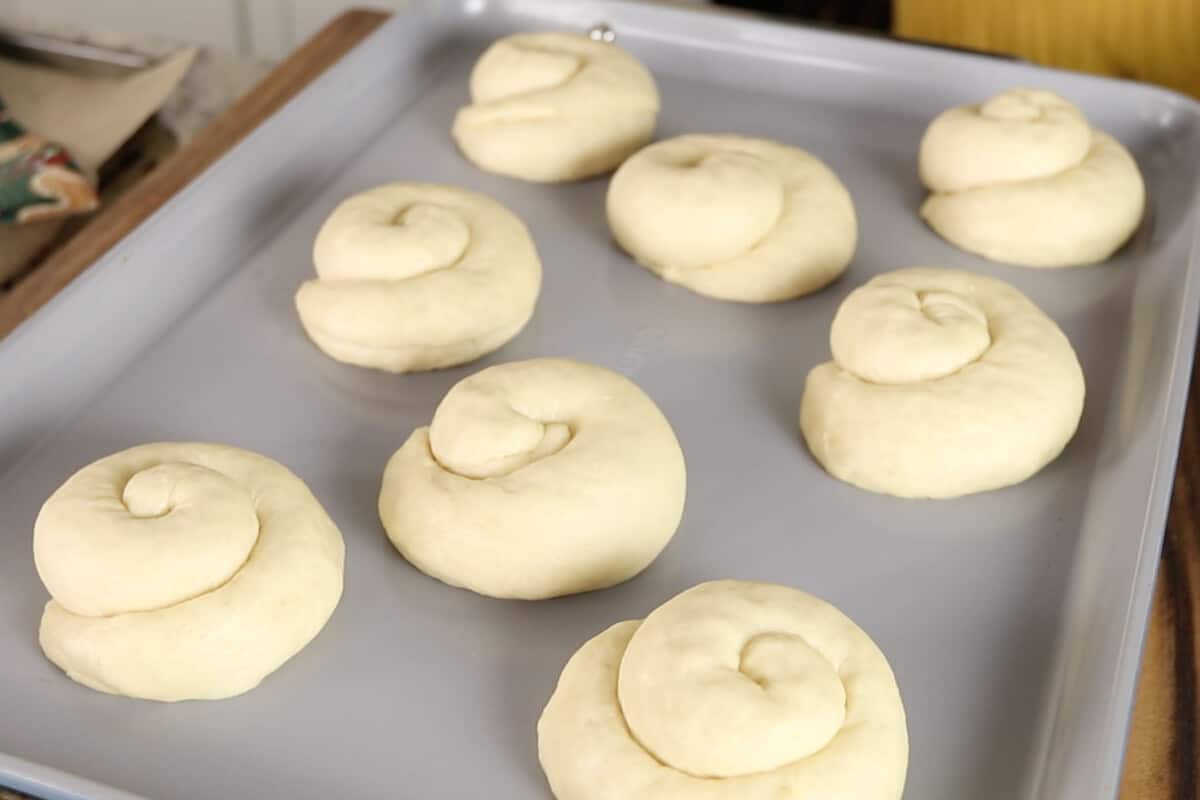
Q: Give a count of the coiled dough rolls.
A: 8